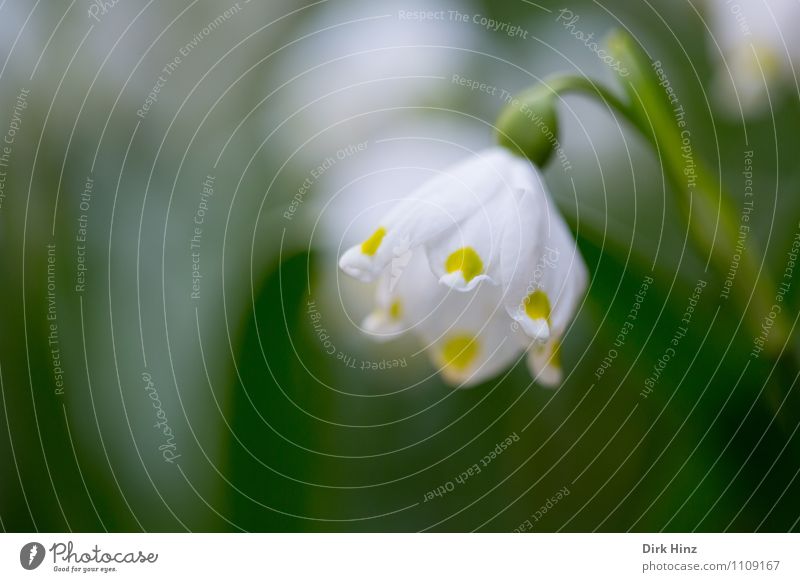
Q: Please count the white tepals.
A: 6